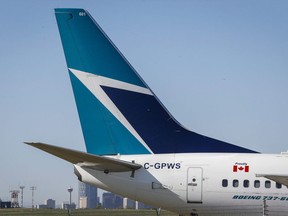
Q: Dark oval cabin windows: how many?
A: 6